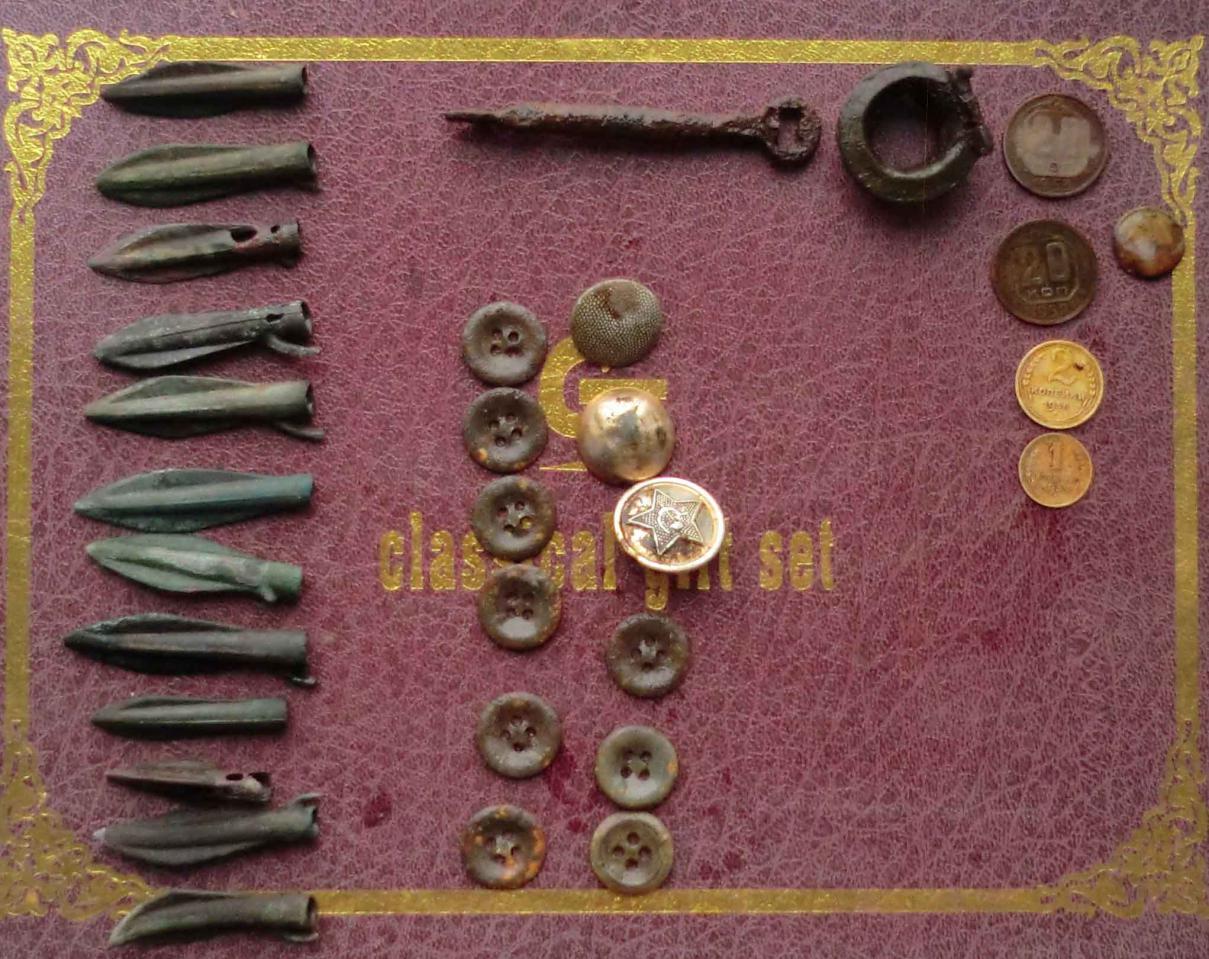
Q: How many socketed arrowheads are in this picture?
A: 12